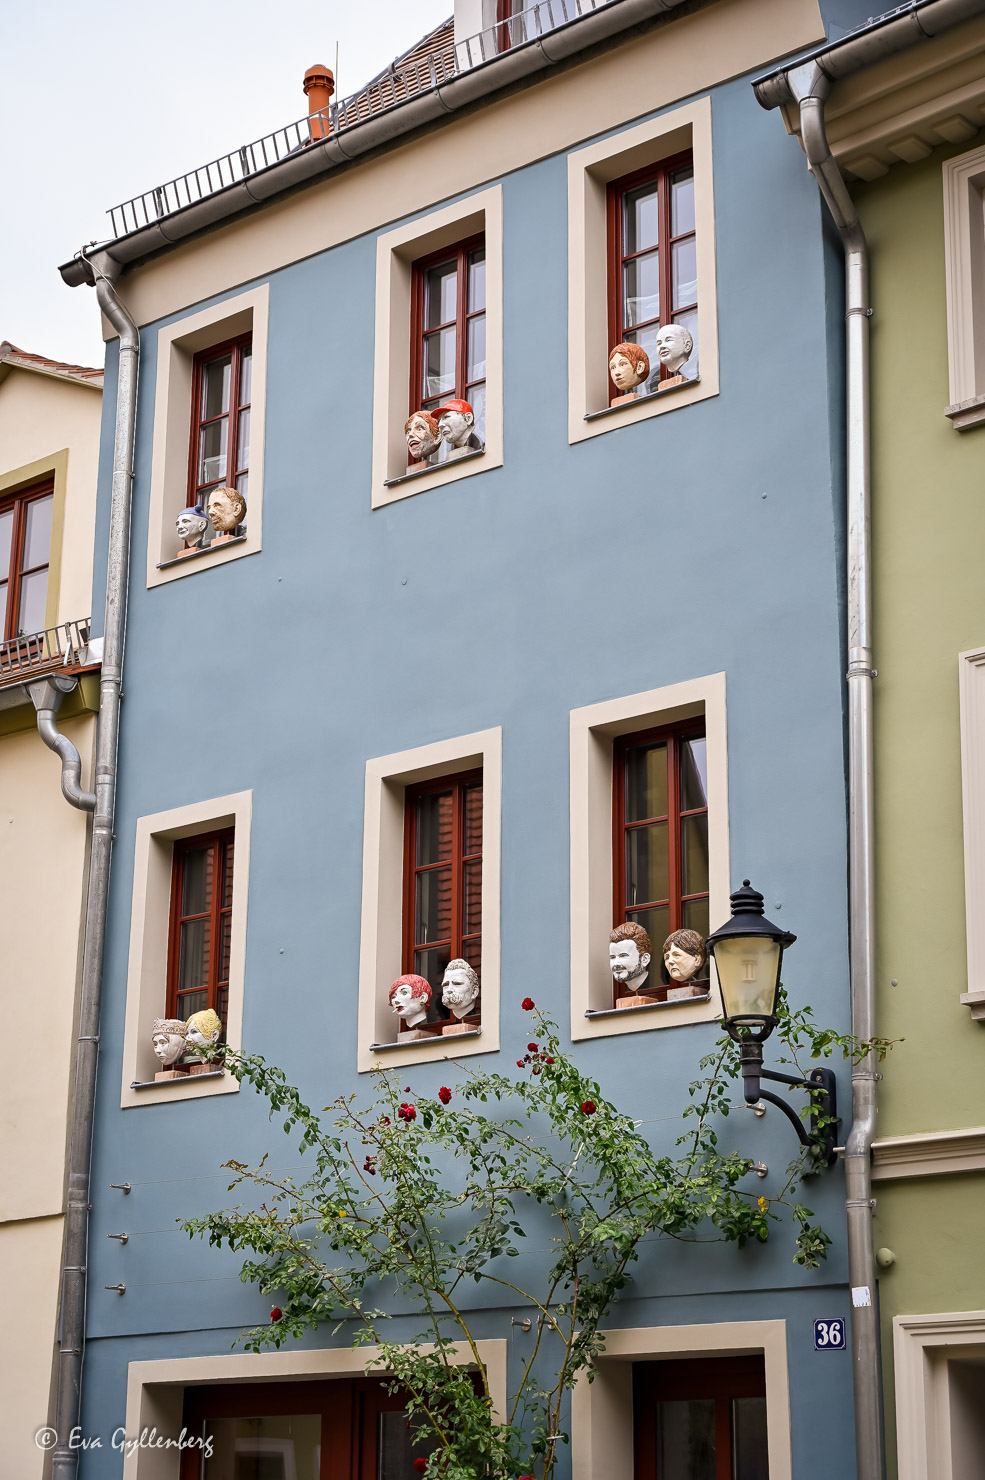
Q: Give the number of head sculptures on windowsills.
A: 12